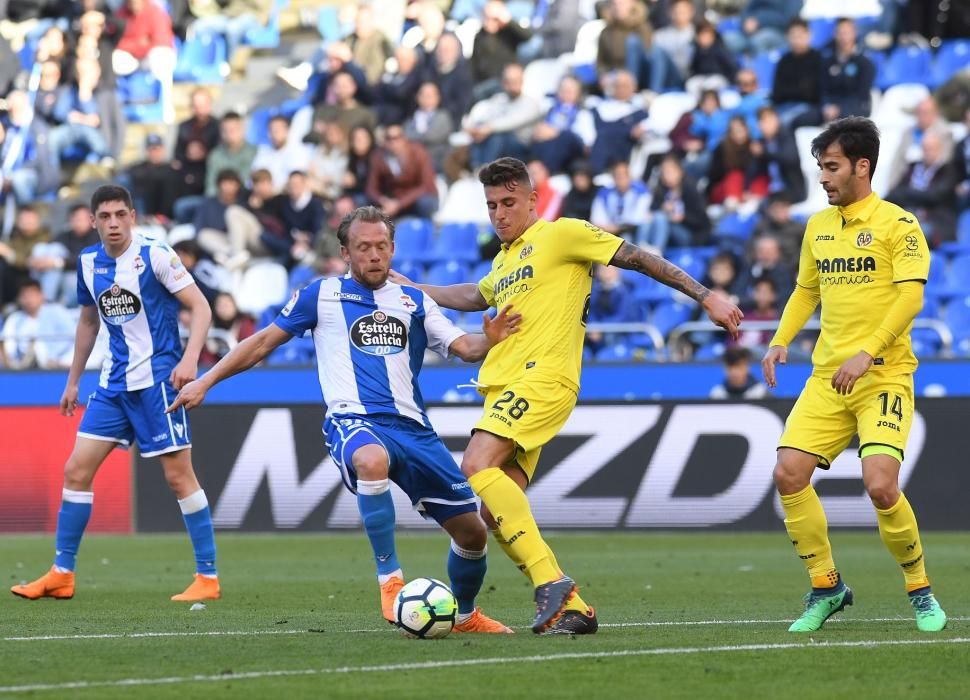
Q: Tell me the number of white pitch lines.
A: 2